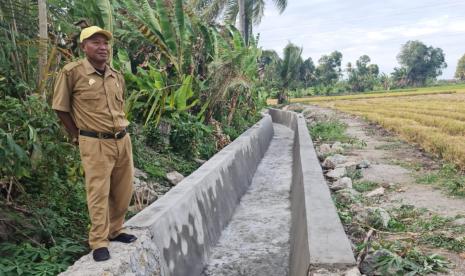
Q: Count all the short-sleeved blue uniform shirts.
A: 0